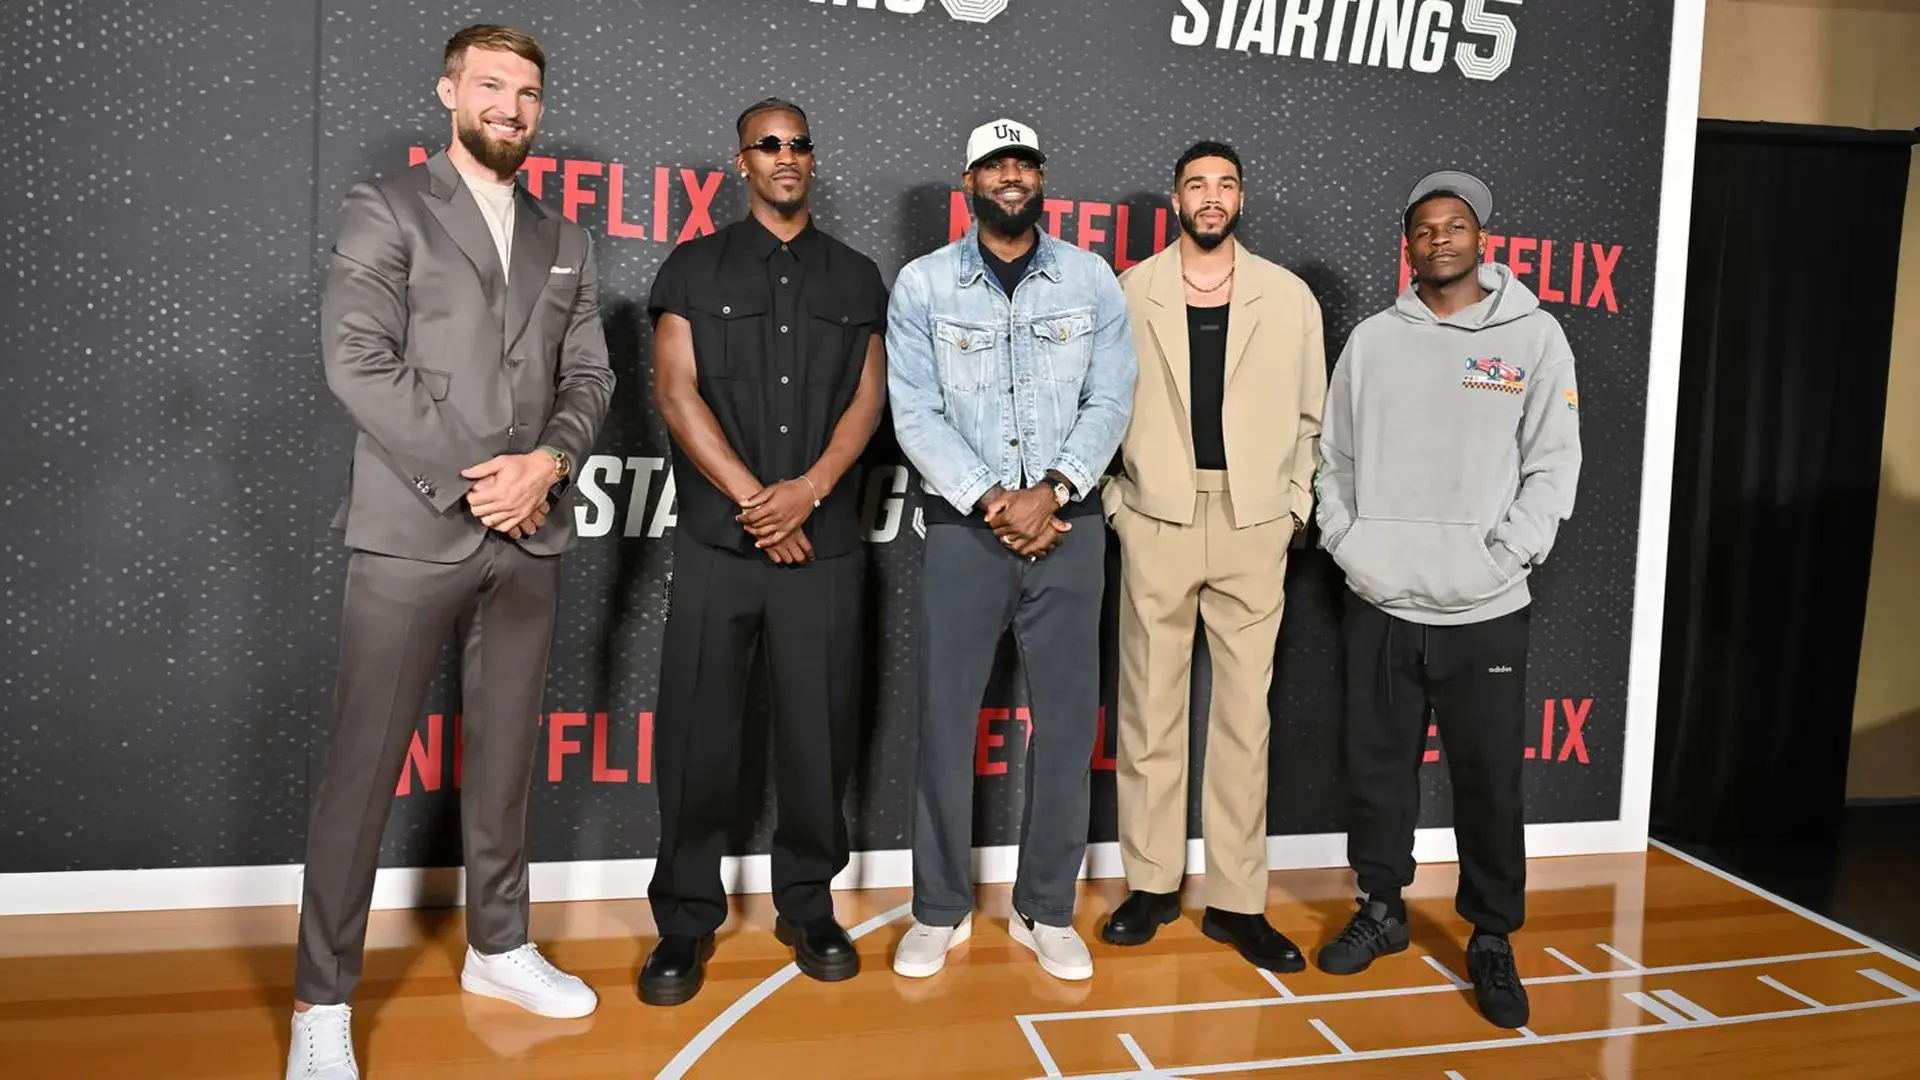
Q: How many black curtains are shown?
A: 1